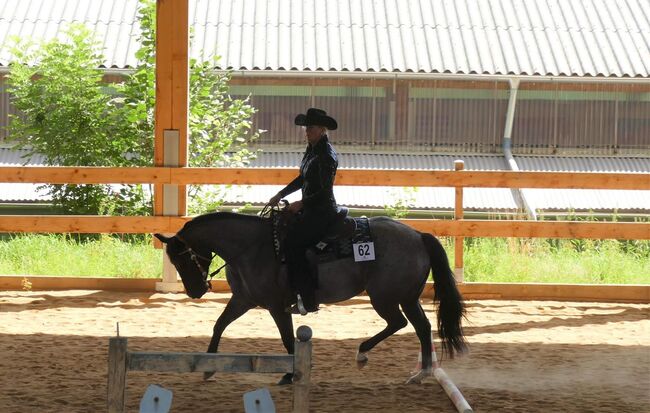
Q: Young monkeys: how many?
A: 0